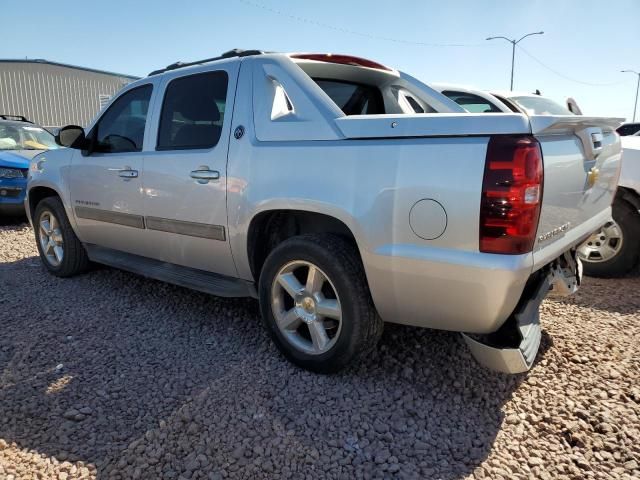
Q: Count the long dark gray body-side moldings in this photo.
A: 2